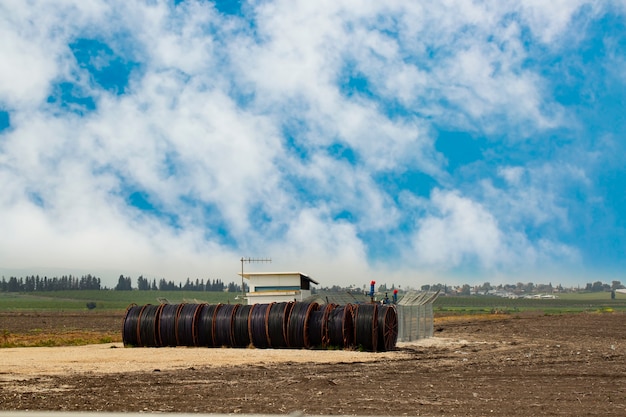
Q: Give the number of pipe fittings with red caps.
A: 2